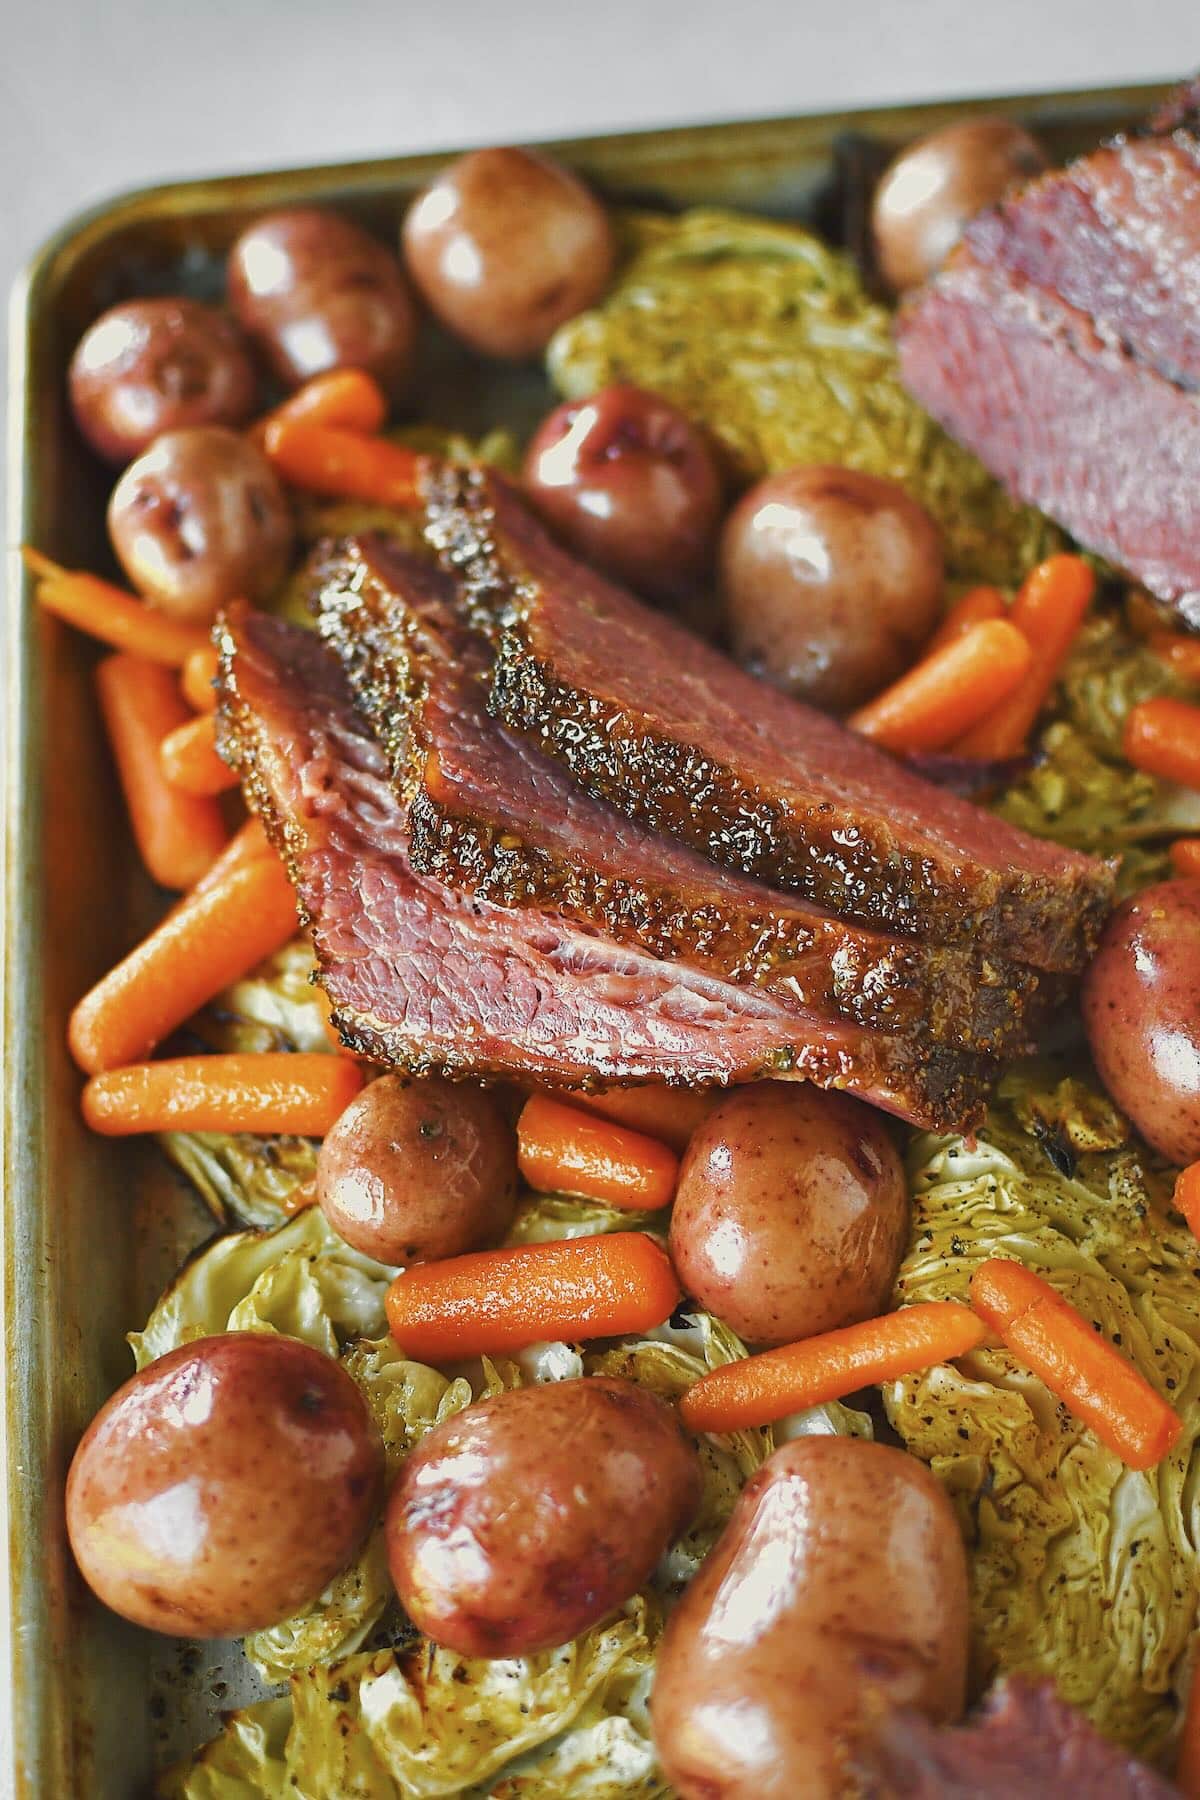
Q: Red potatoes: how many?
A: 13